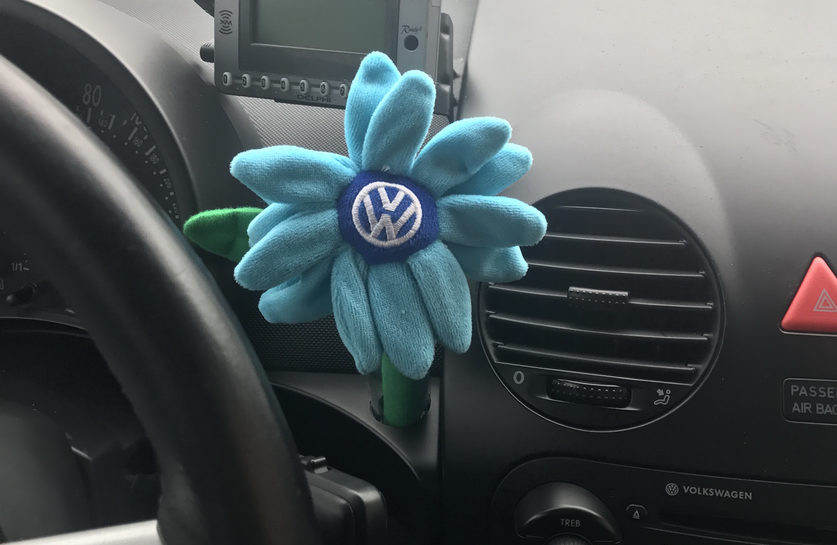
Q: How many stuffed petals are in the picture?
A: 13